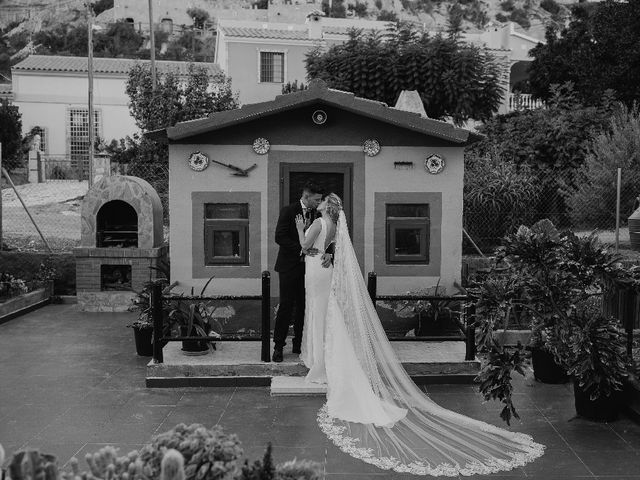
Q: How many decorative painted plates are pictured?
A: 4